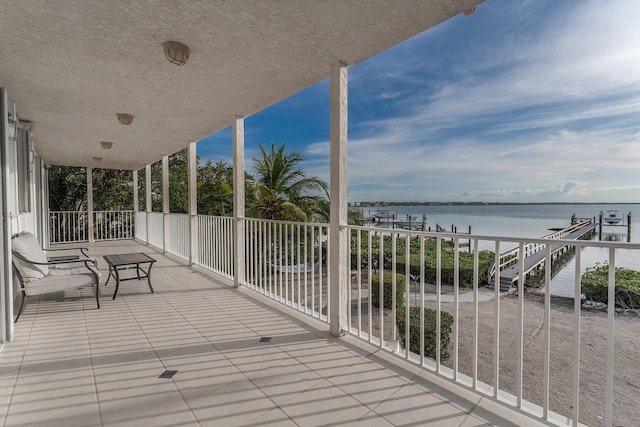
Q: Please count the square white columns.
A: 7